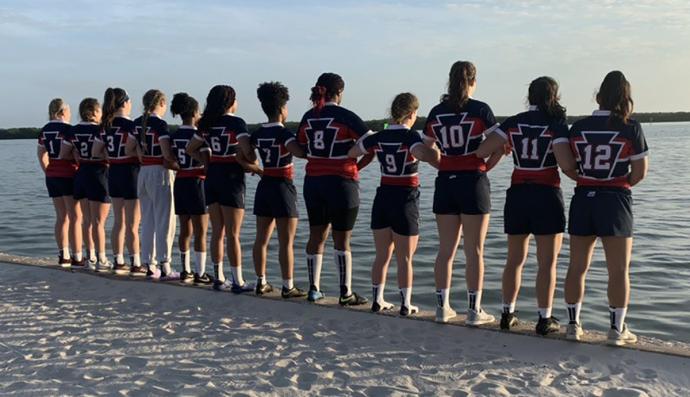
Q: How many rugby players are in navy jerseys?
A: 12